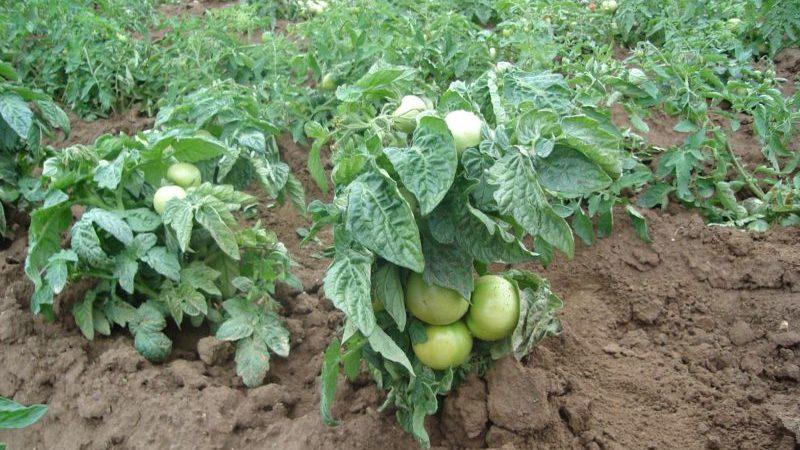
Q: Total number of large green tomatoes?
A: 3